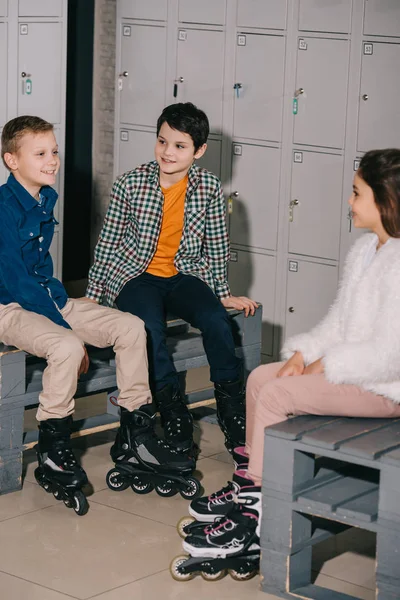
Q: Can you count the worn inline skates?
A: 6